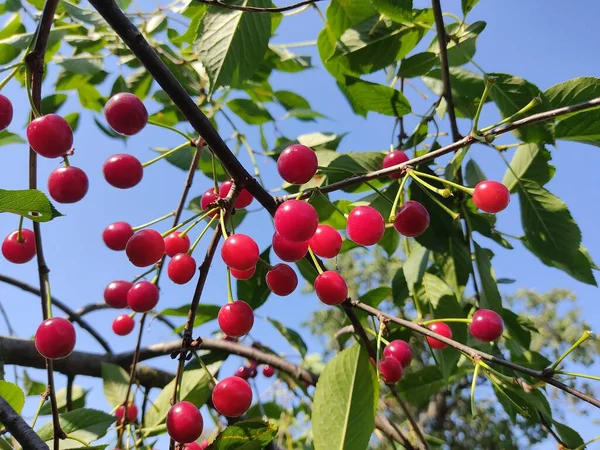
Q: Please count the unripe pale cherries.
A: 0